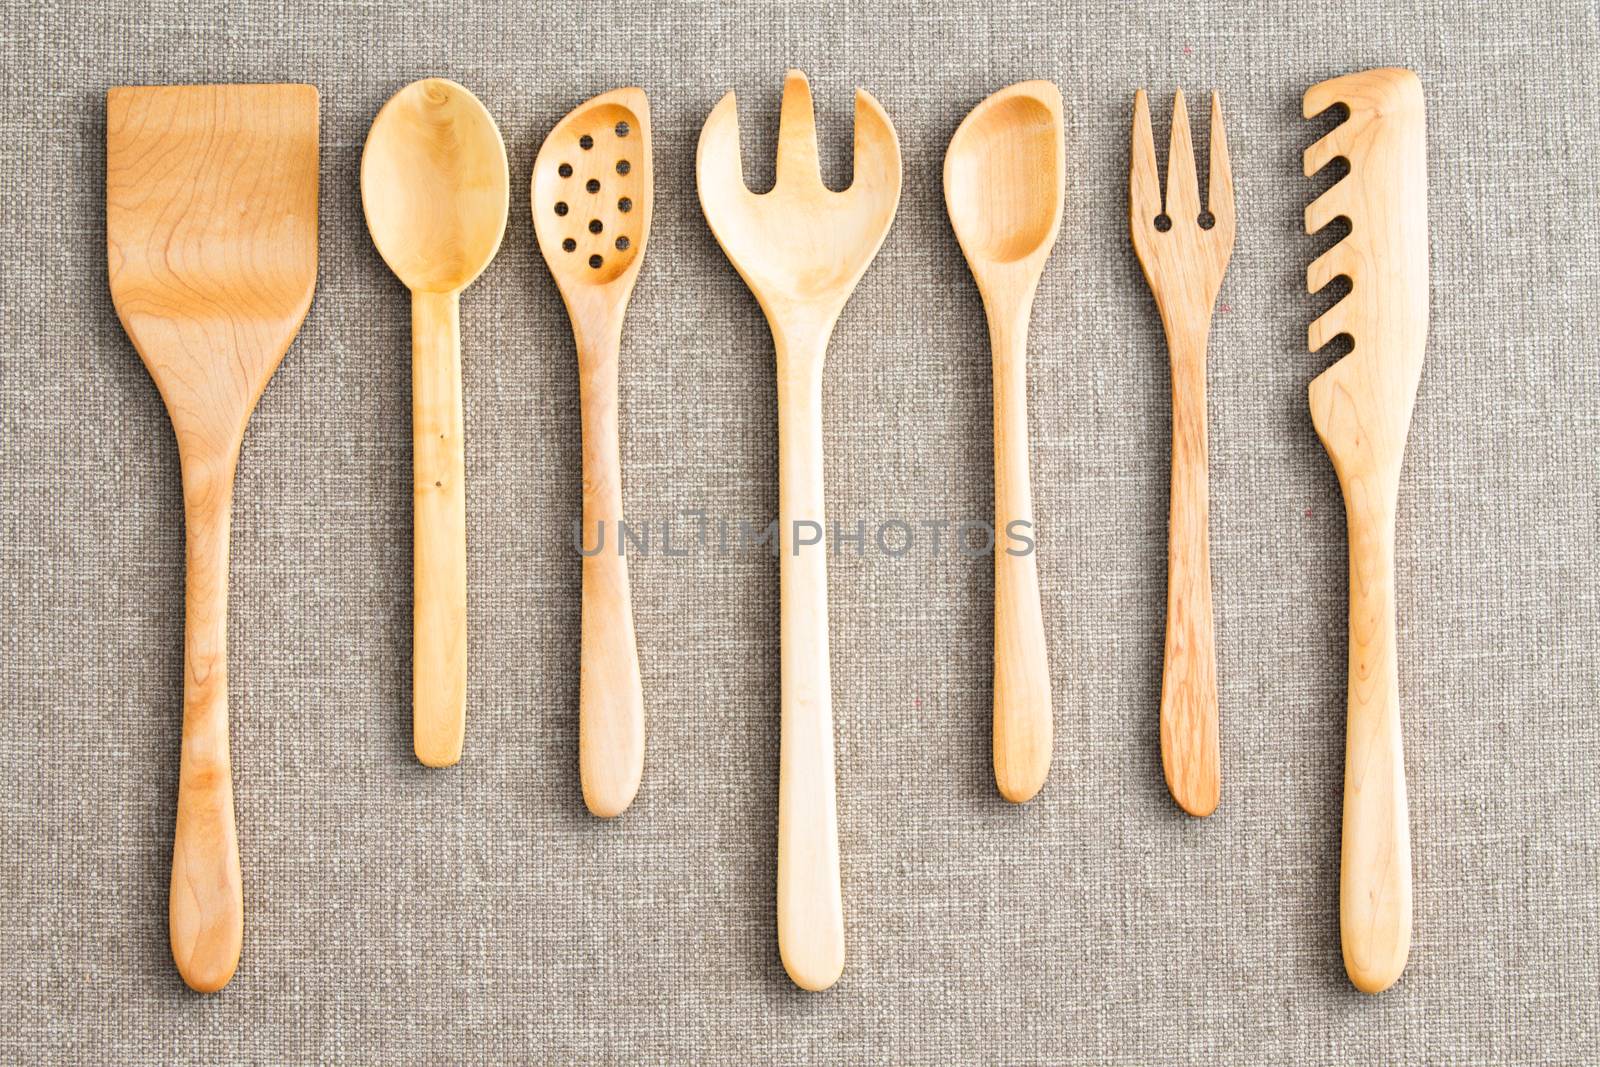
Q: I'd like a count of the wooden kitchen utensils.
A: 7